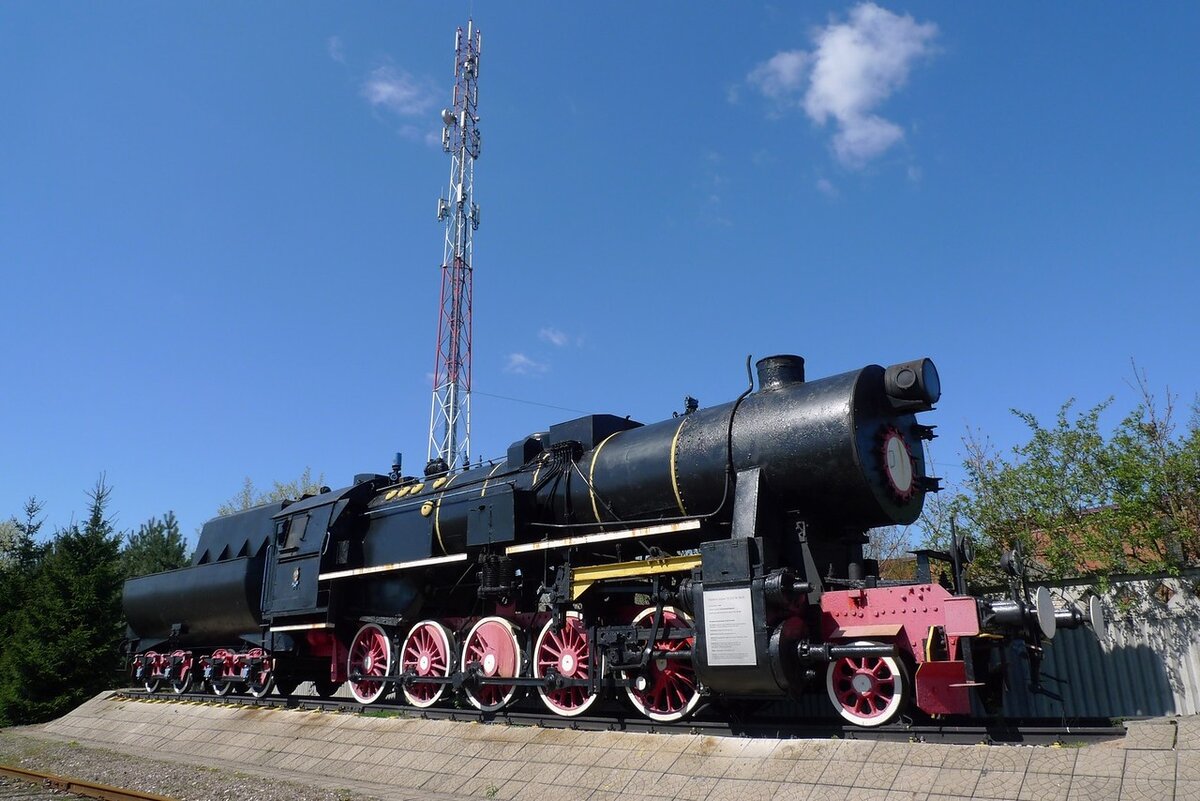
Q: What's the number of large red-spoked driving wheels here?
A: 5